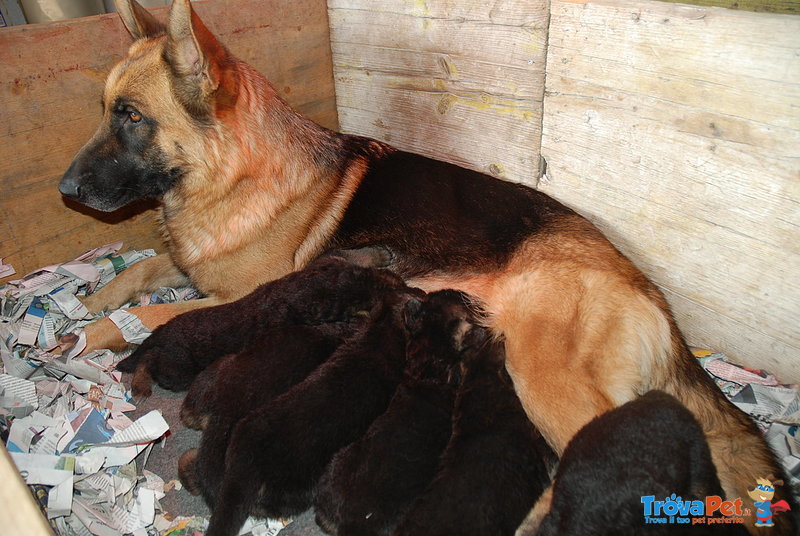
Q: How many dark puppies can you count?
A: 6